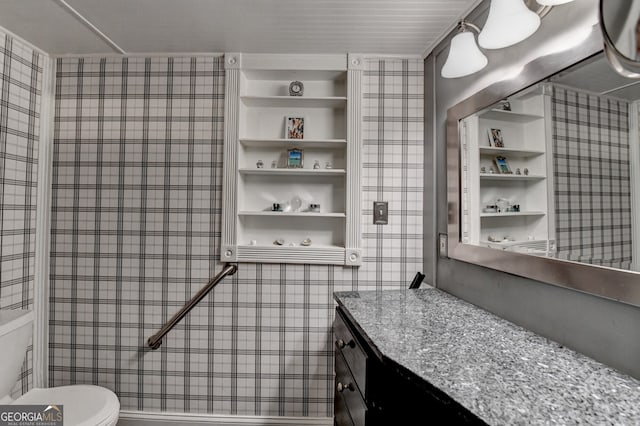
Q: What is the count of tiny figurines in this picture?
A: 4